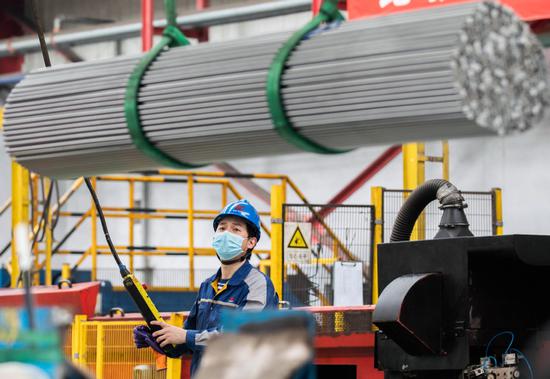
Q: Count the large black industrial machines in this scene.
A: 1